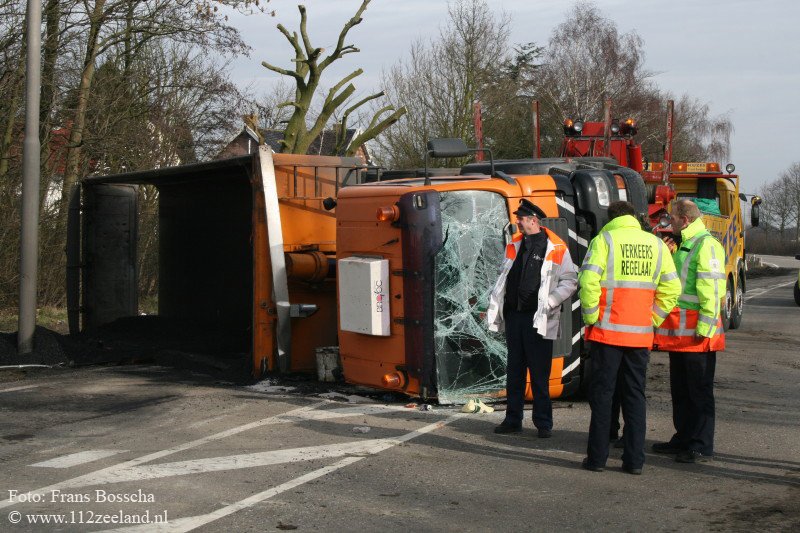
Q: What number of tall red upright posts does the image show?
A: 4